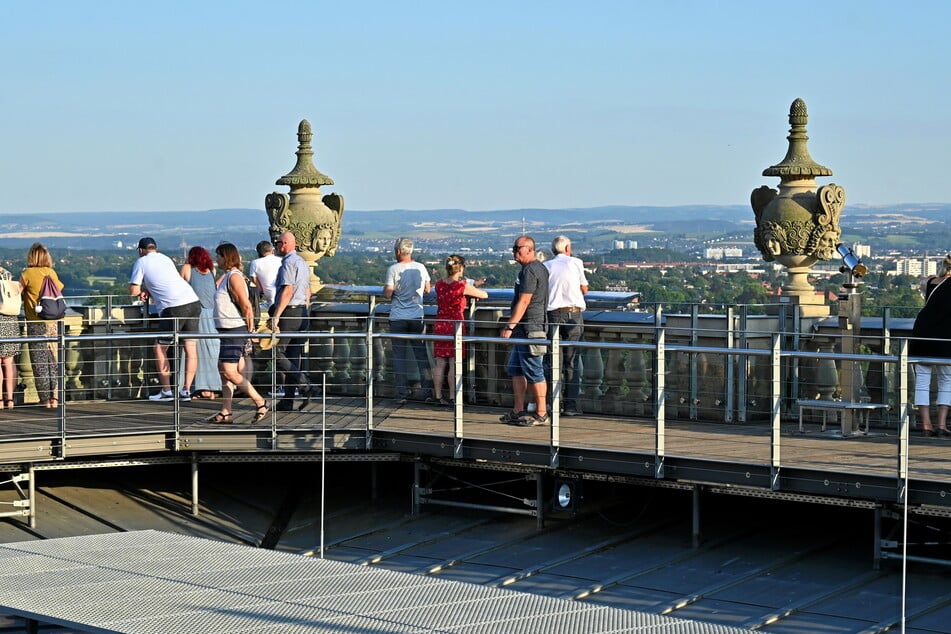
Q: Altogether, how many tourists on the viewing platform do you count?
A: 12